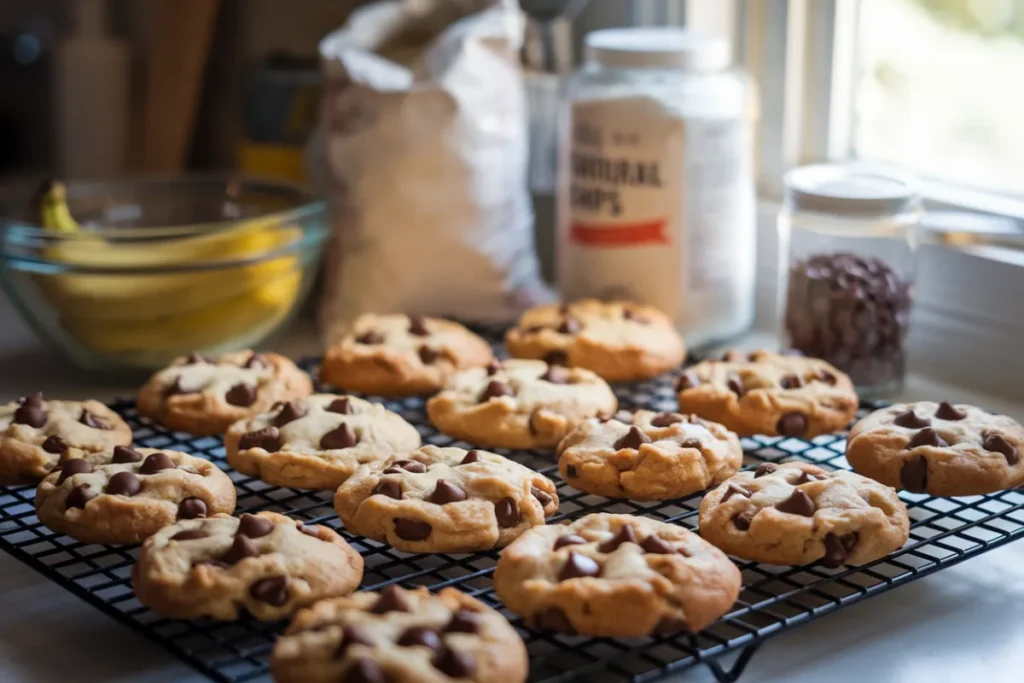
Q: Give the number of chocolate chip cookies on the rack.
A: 15